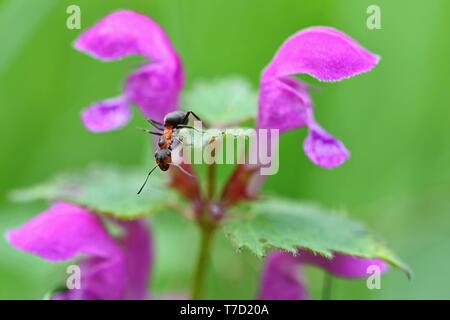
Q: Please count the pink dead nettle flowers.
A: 4